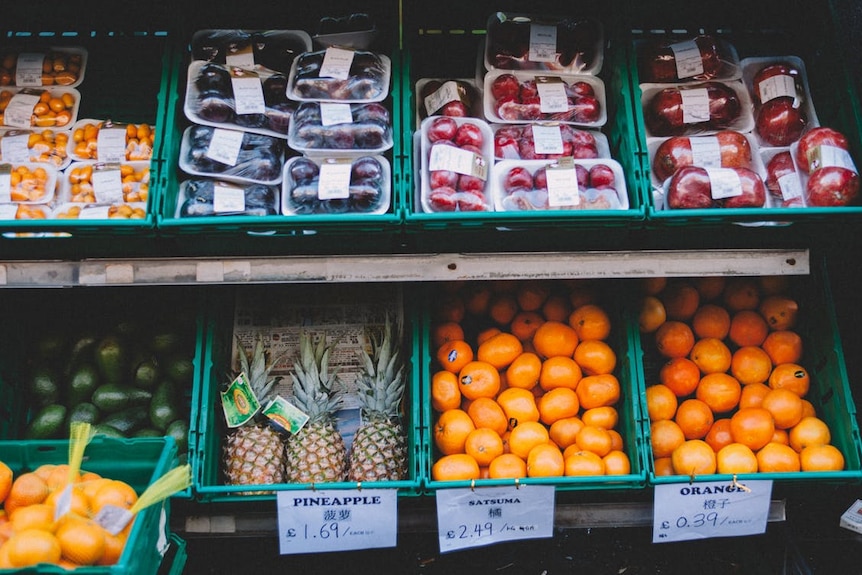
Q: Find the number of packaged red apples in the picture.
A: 14